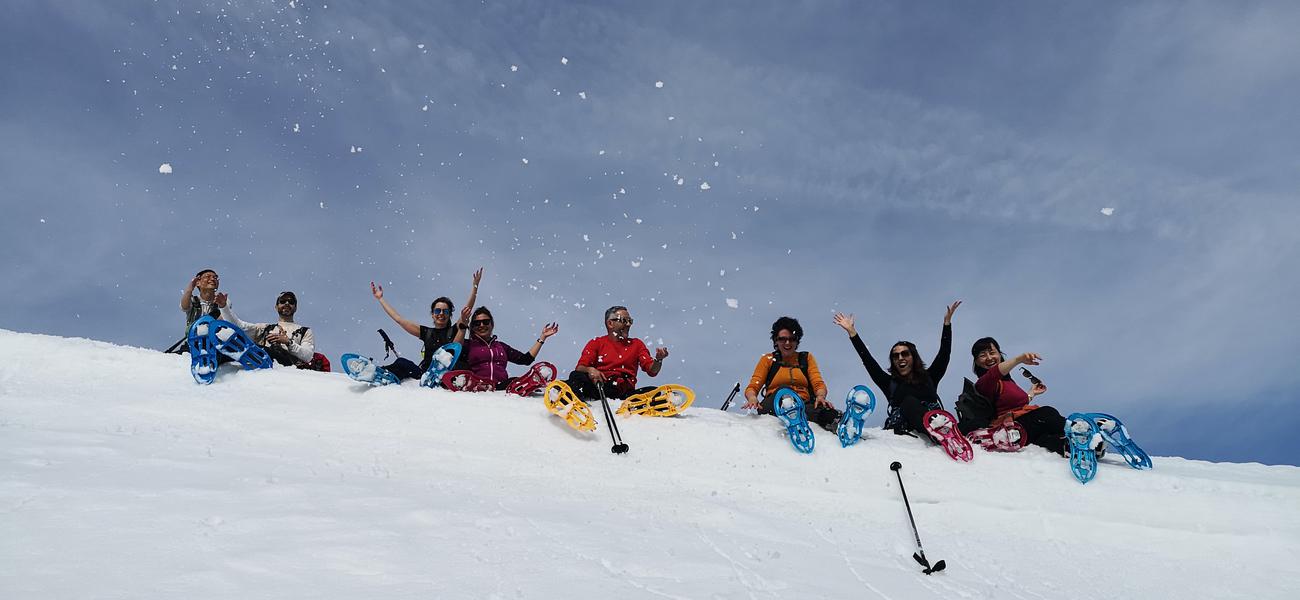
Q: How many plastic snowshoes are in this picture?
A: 14